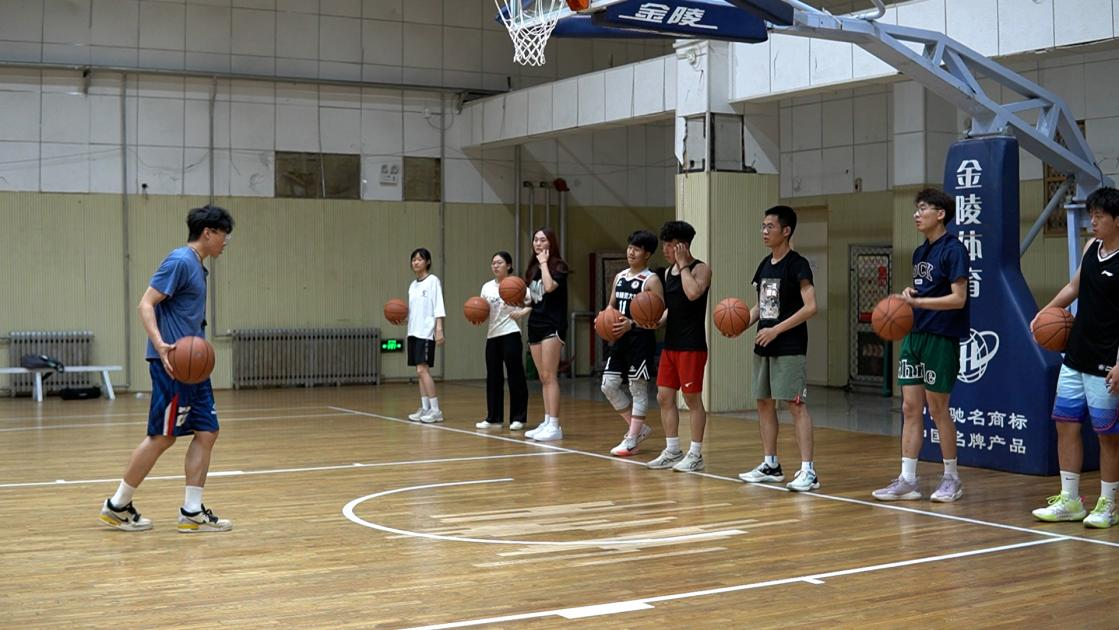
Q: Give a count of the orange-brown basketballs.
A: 9